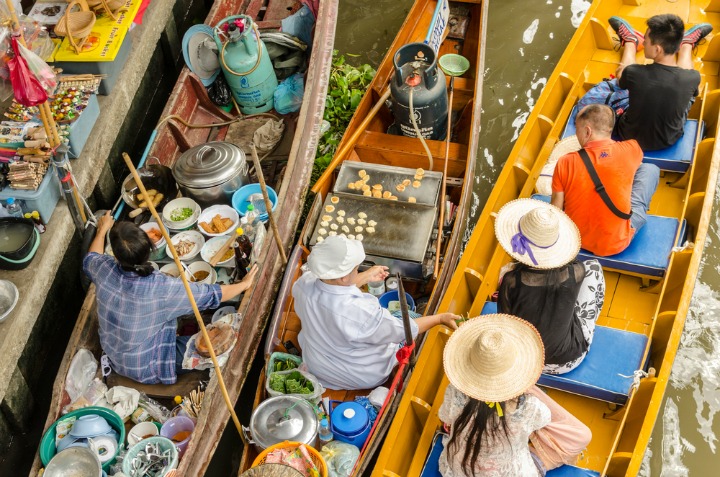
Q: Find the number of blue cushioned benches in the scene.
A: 4